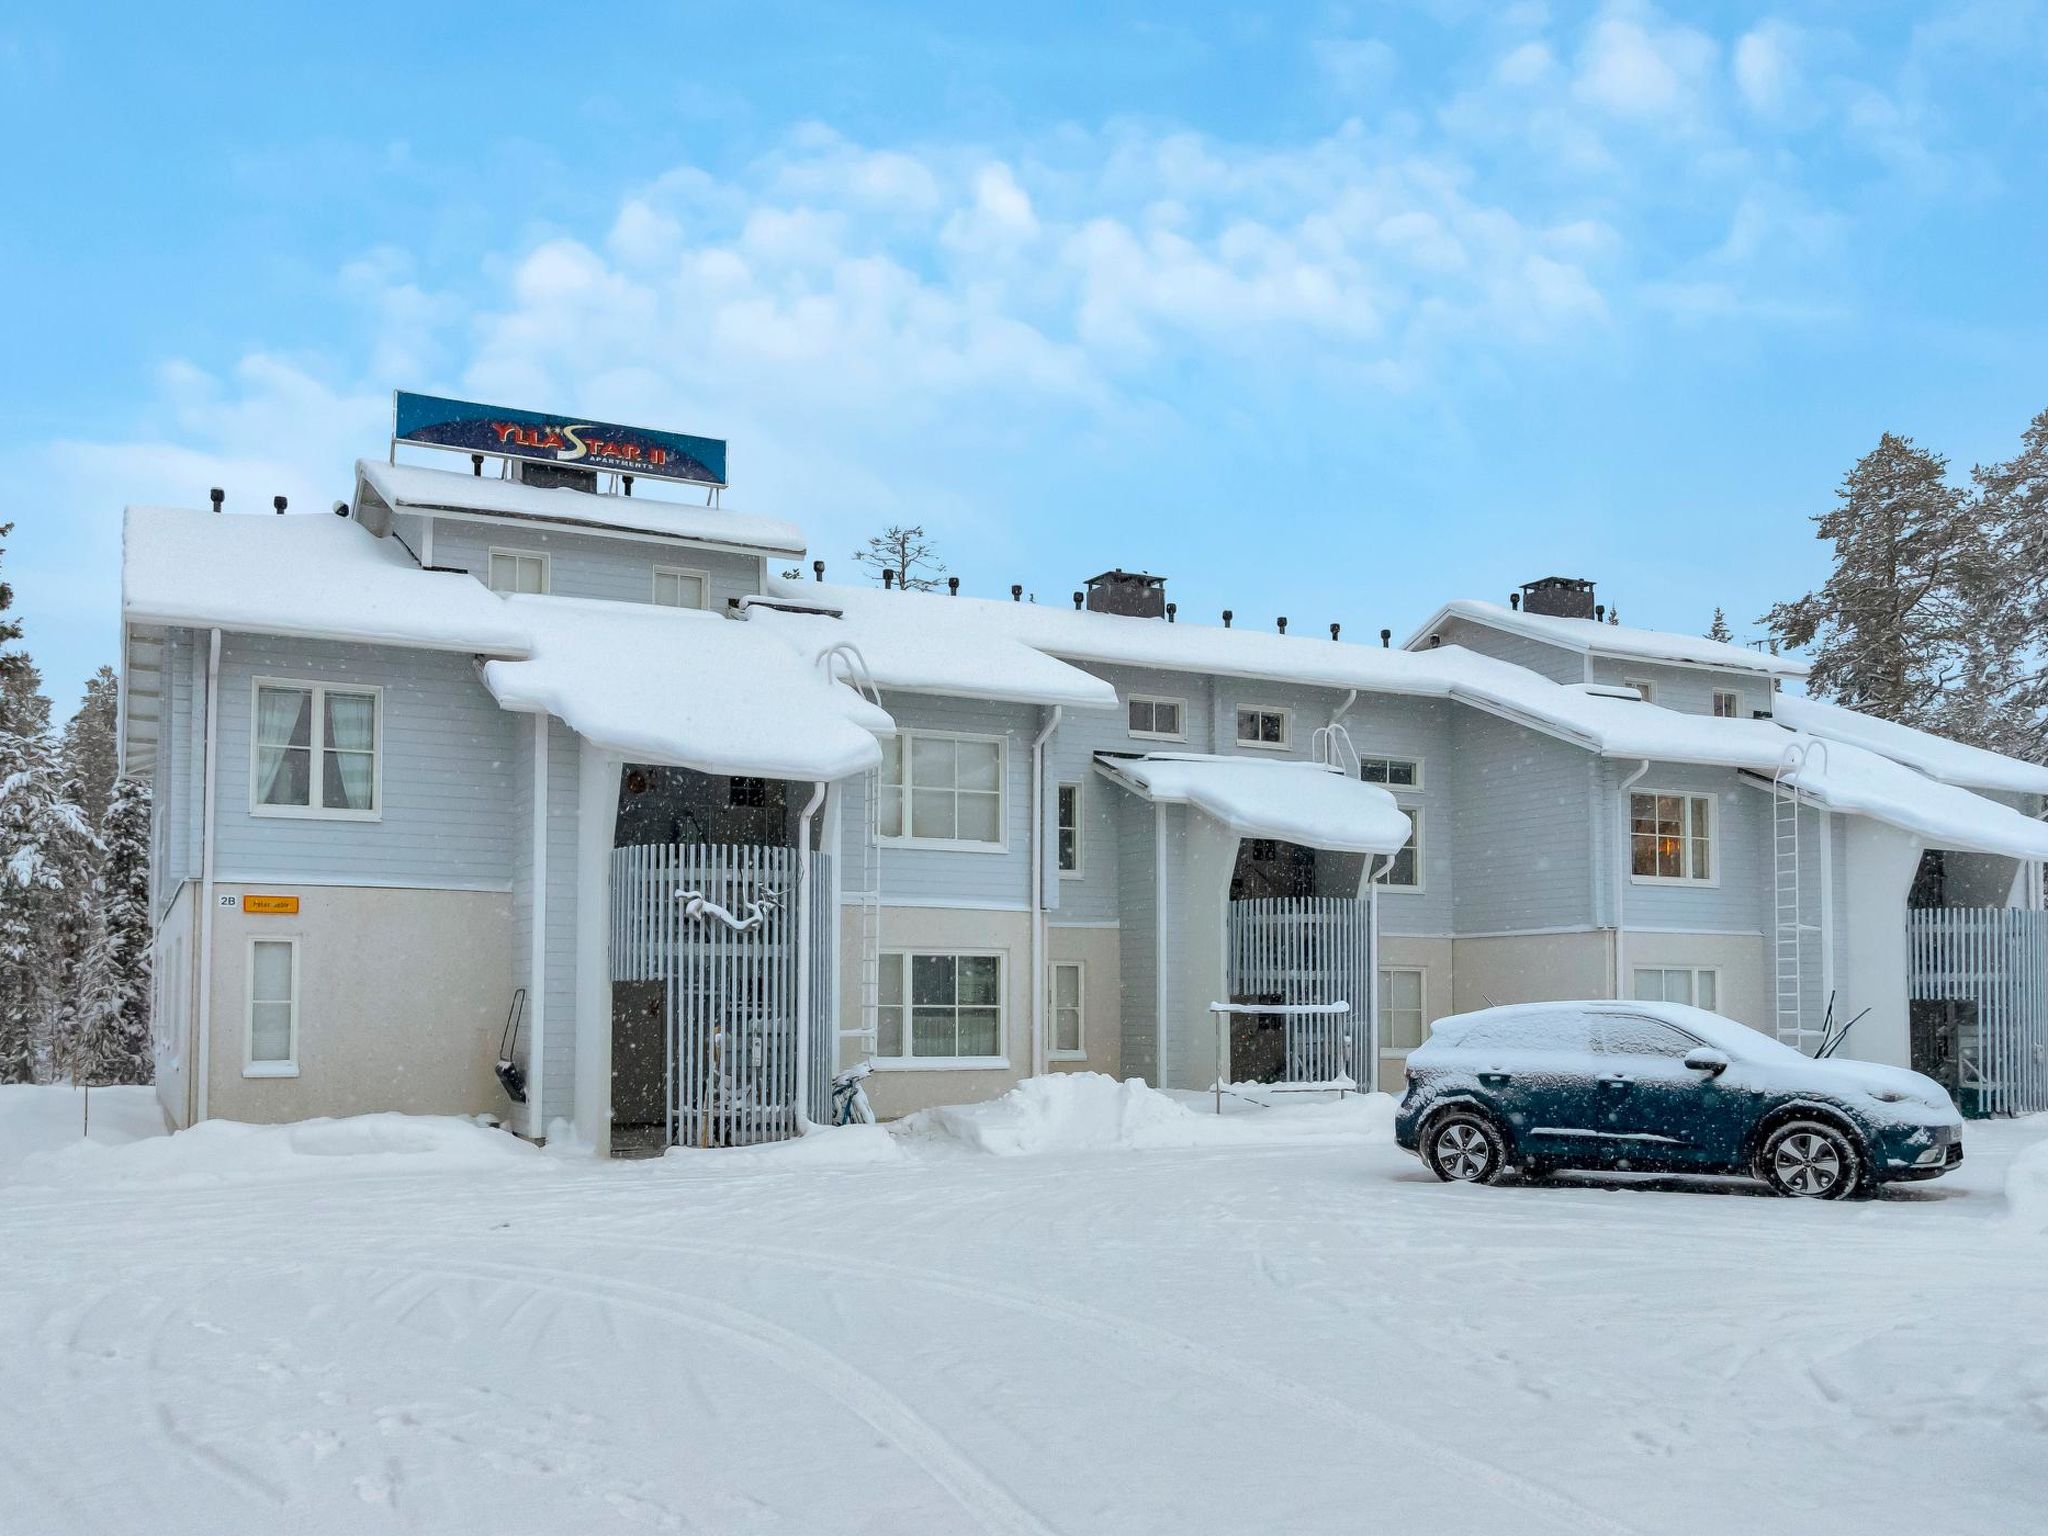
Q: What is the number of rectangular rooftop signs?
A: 1